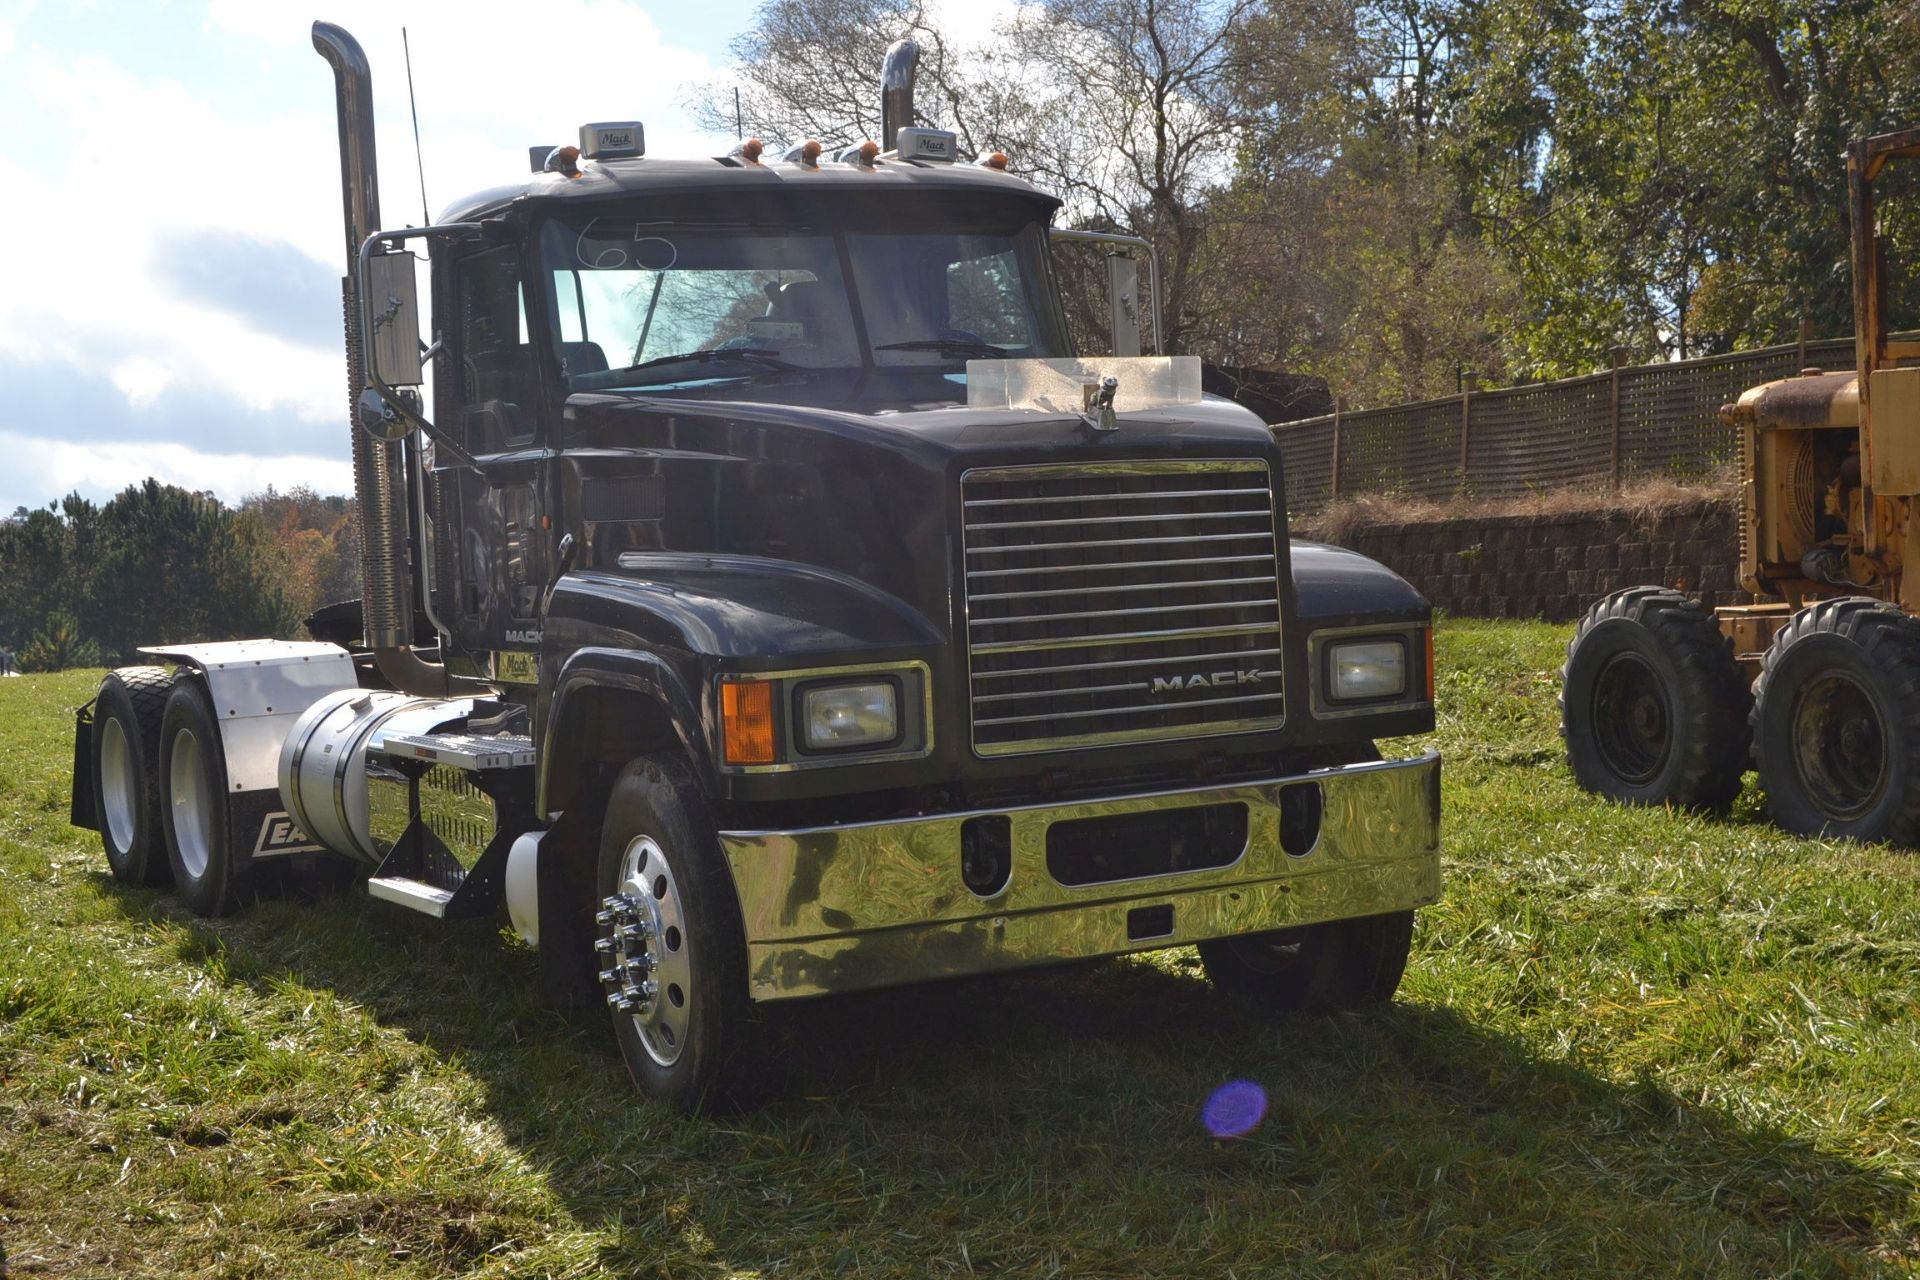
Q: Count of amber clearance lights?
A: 5